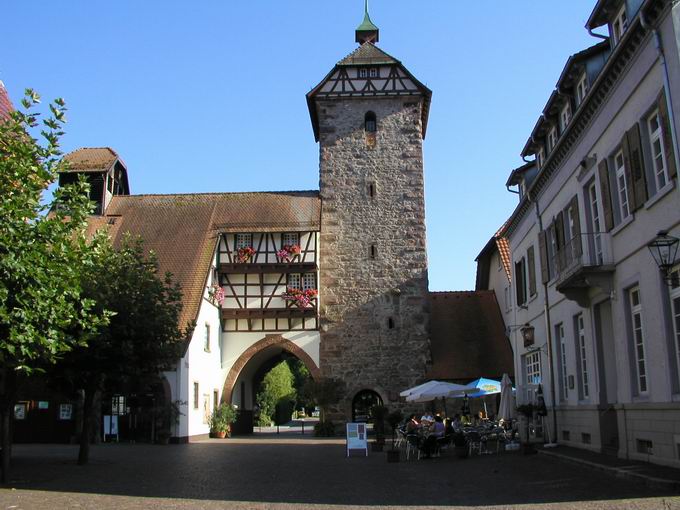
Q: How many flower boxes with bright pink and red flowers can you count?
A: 4